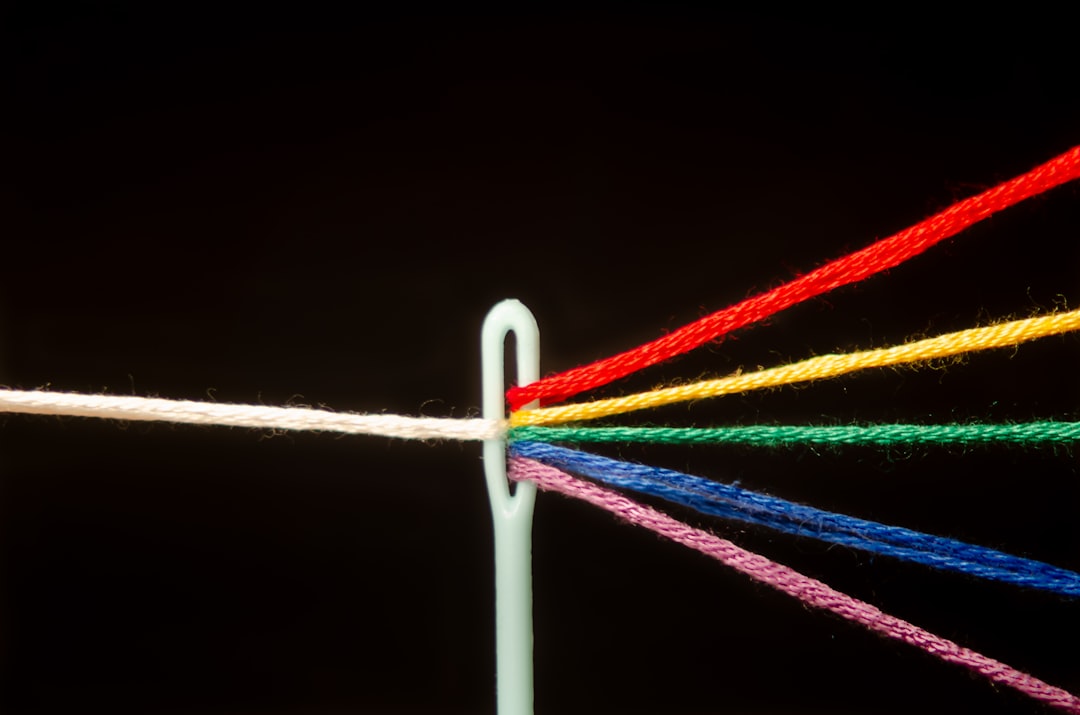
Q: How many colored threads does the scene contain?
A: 5